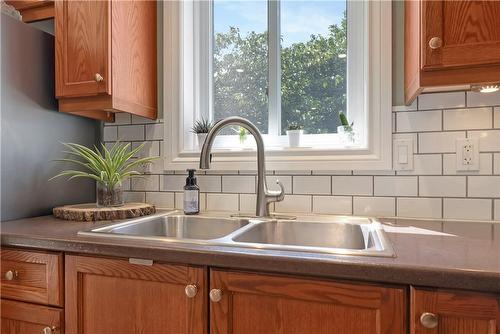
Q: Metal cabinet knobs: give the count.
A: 7